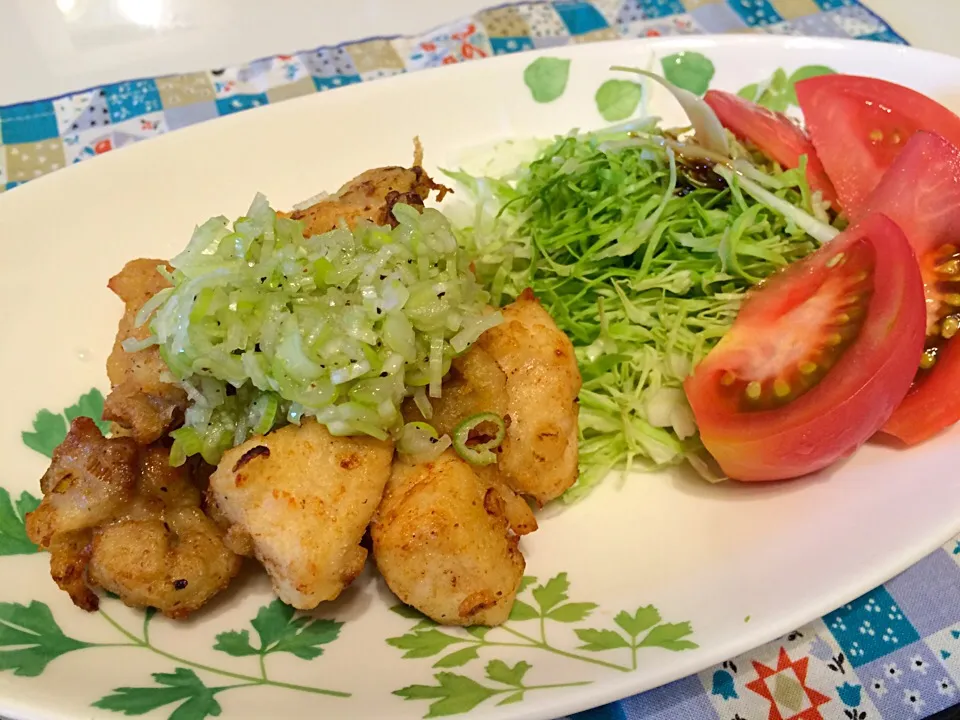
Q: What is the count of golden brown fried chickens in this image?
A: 6